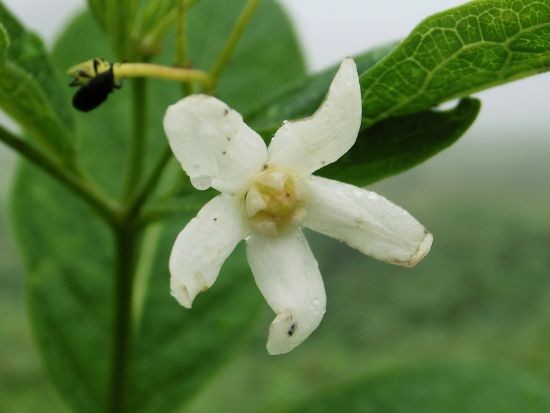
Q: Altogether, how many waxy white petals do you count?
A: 5